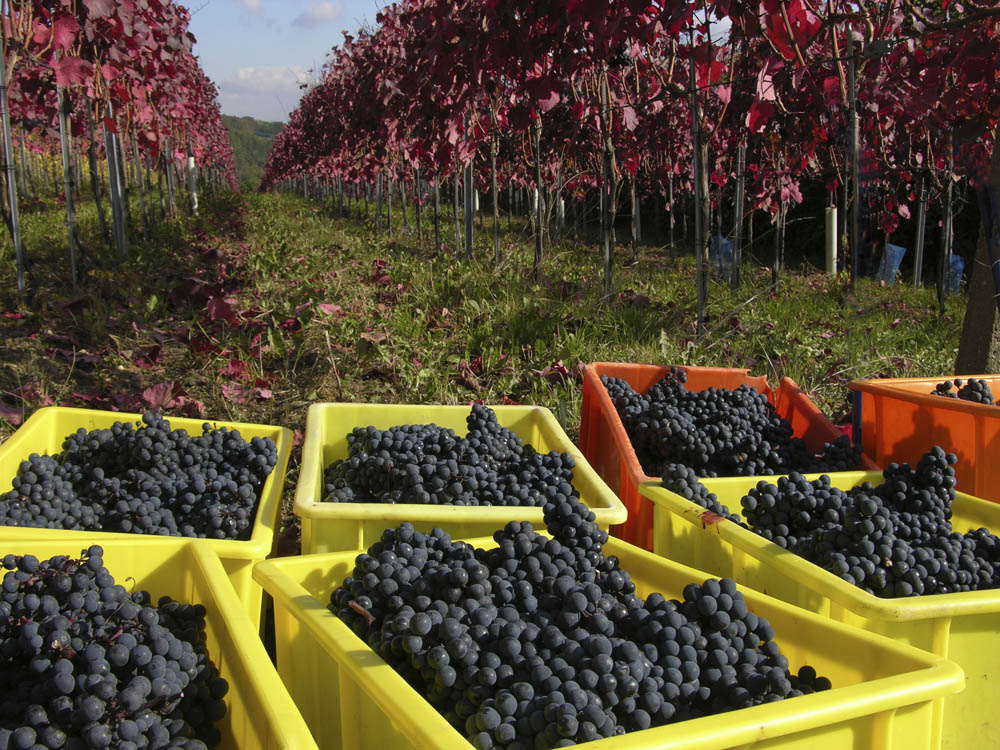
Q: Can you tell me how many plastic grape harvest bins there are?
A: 7